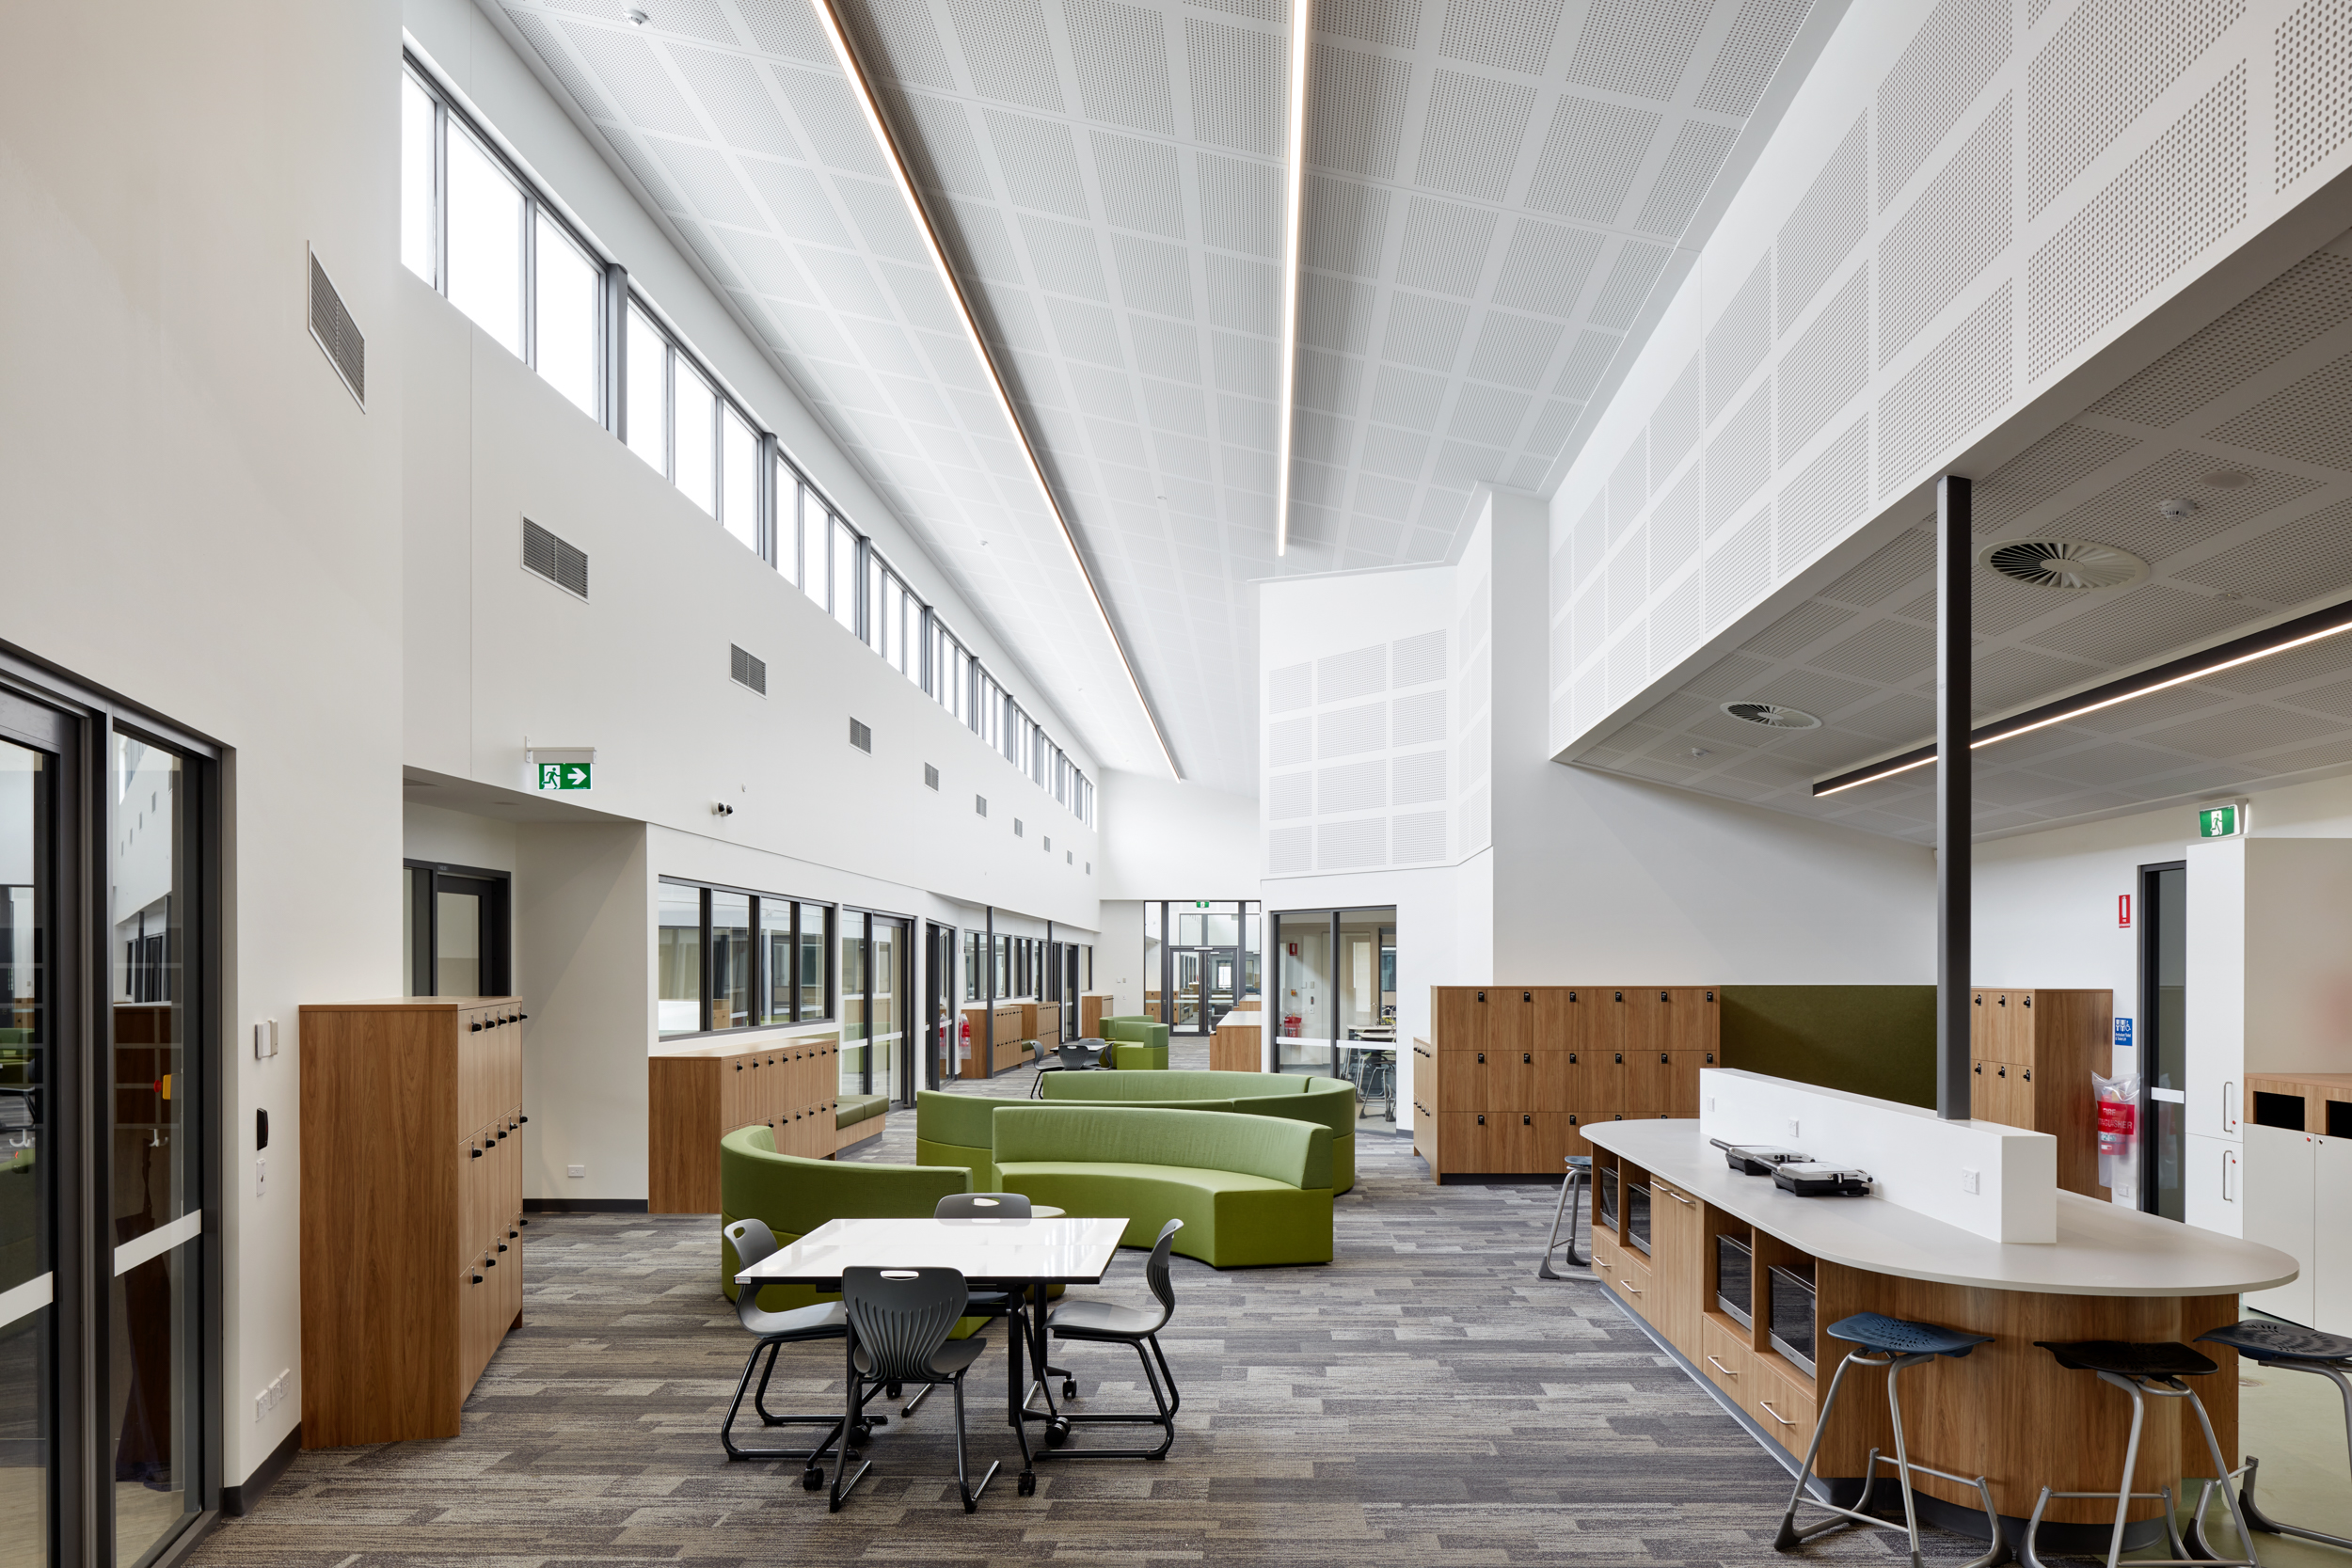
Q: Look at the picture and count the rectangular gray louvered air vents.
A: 10